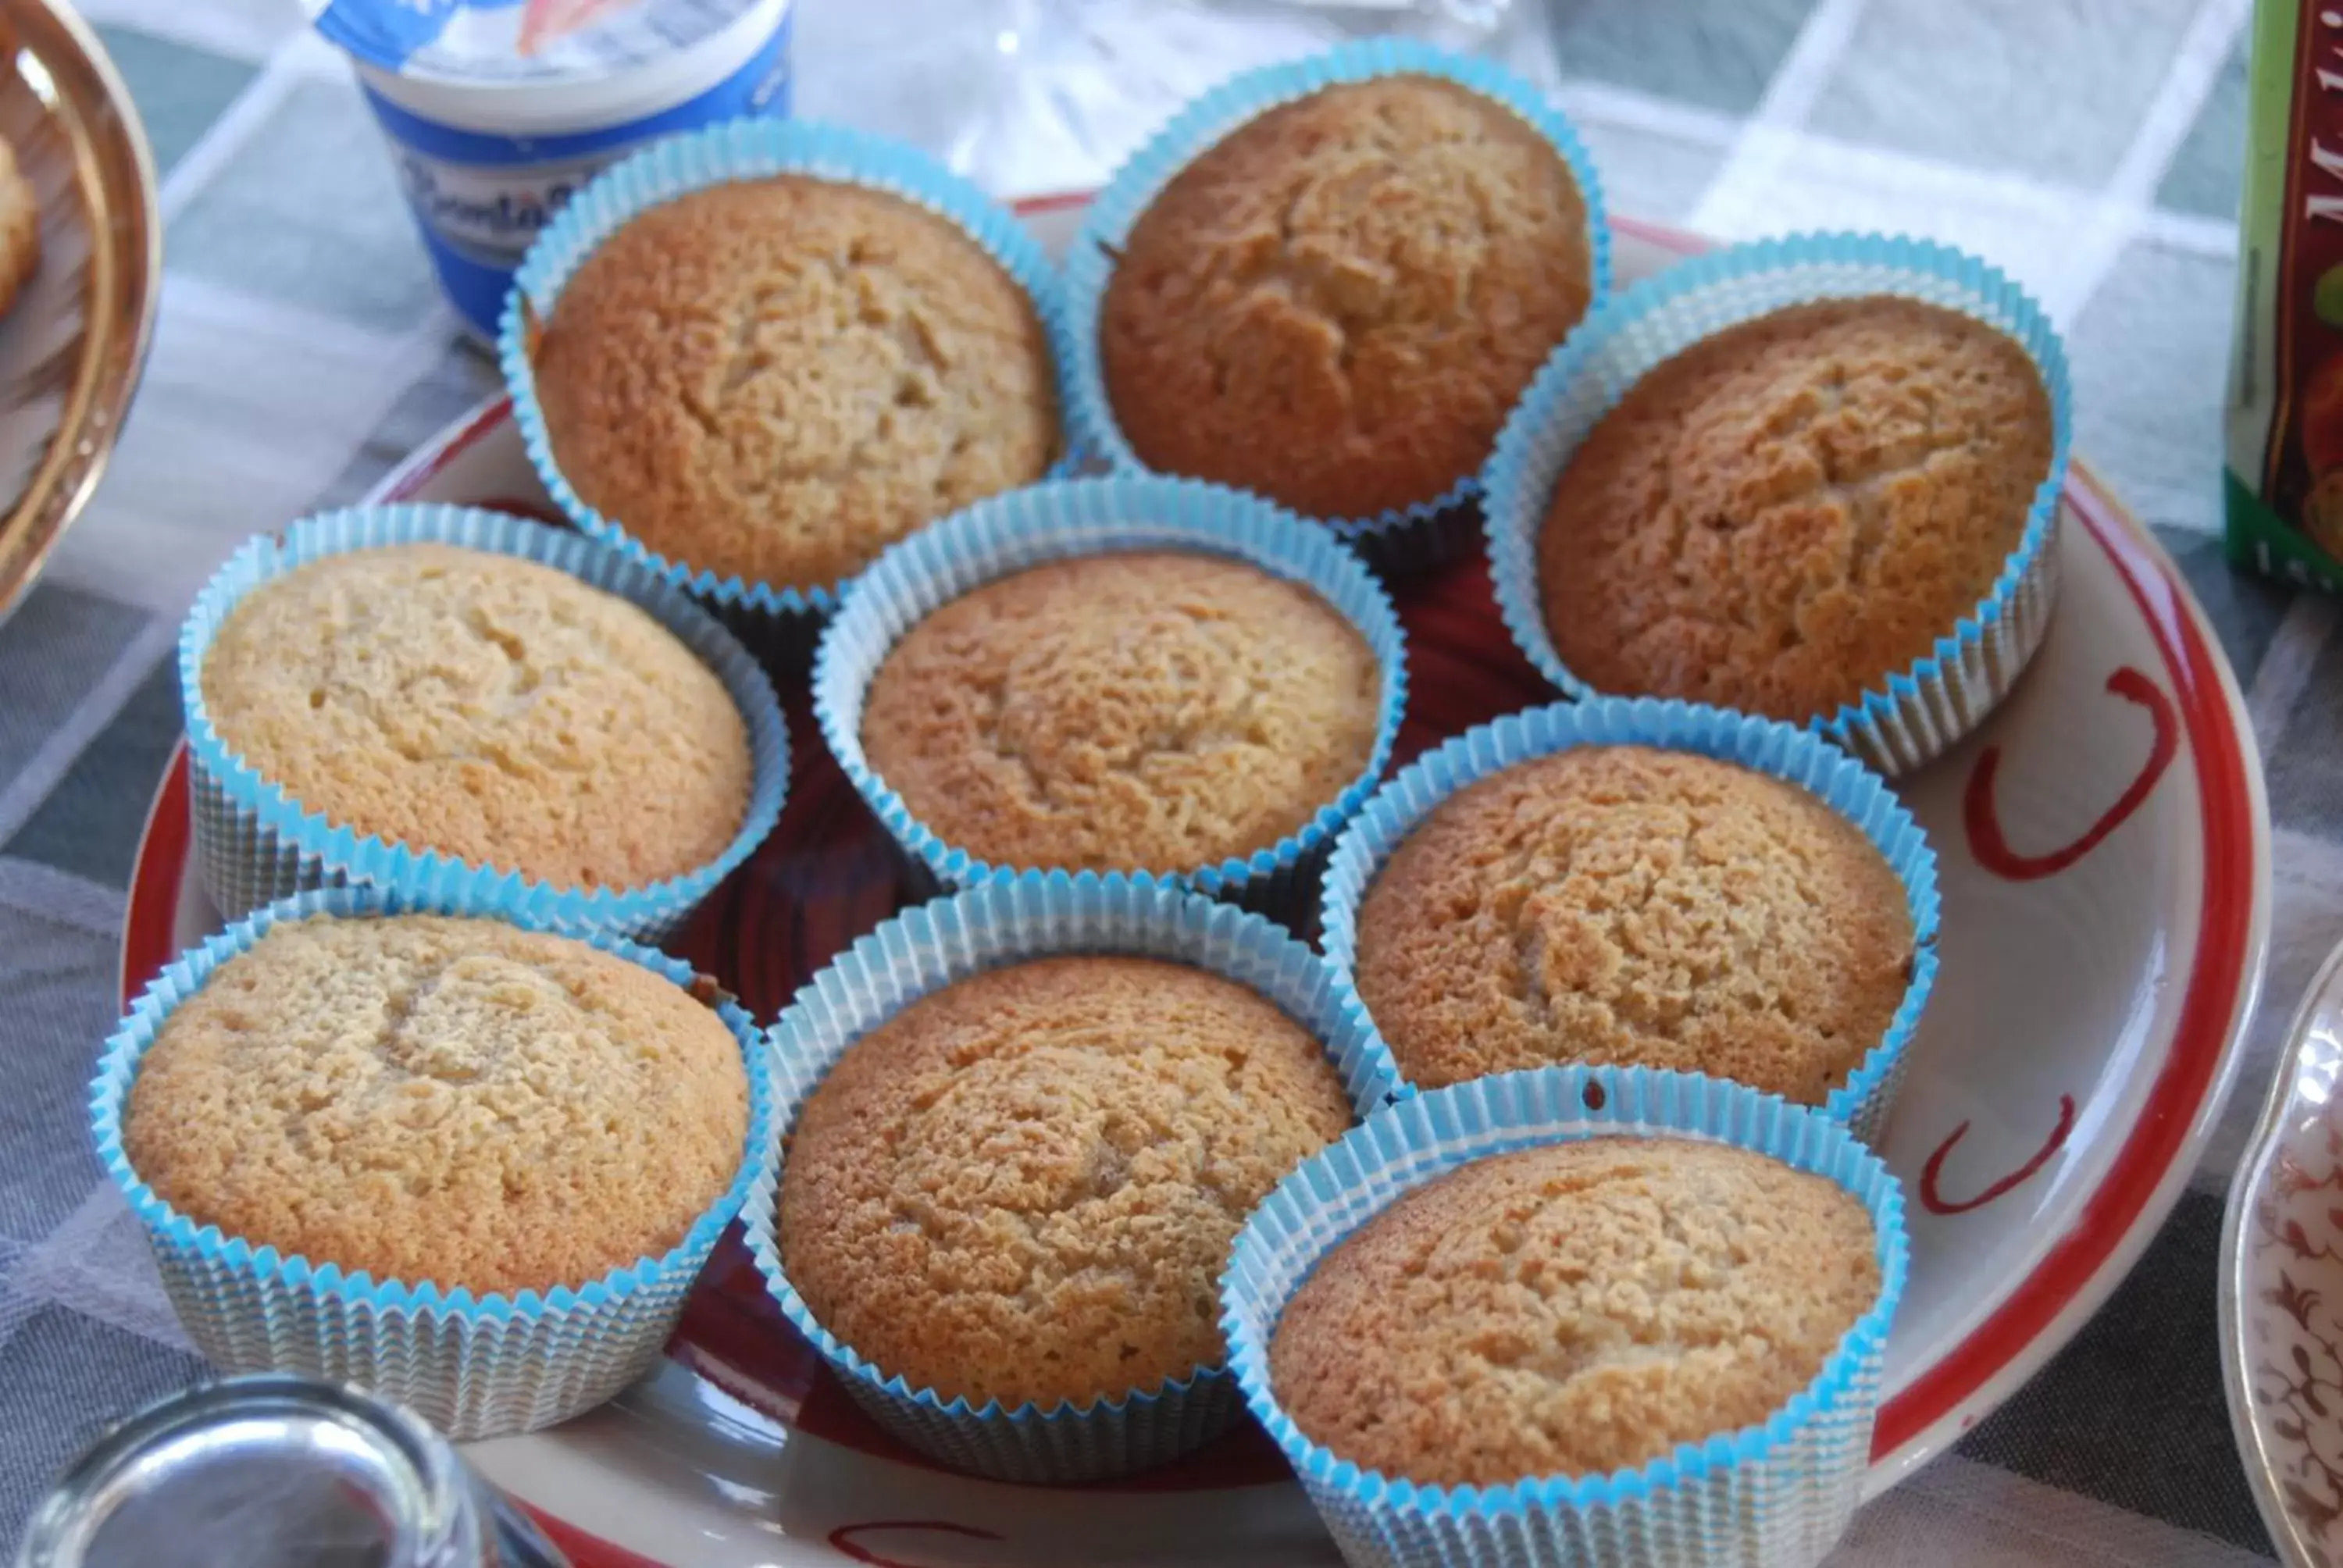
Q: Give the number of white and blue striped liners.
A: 9